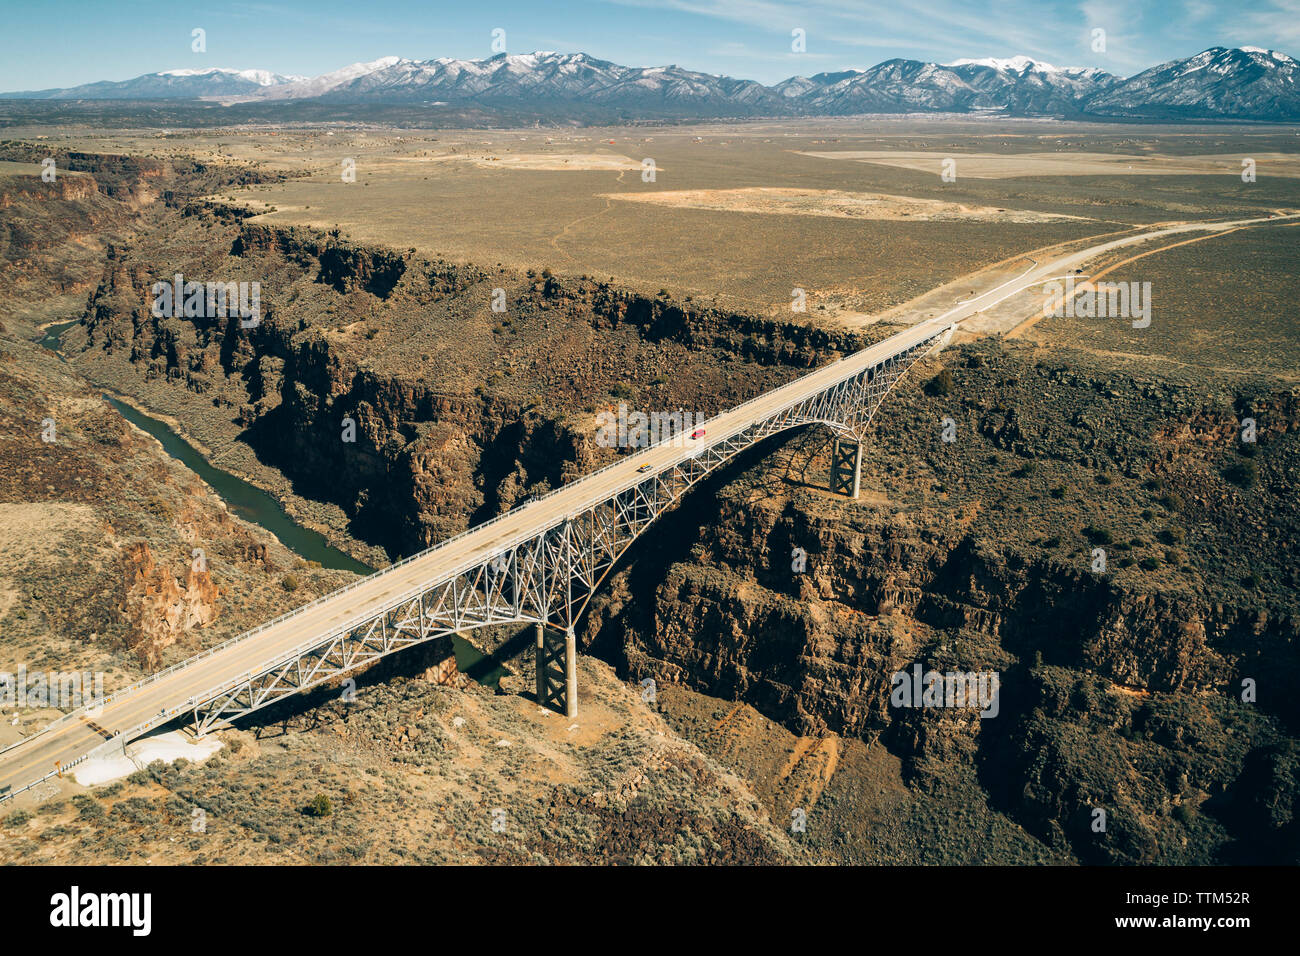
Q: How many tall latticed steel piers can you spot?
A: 2